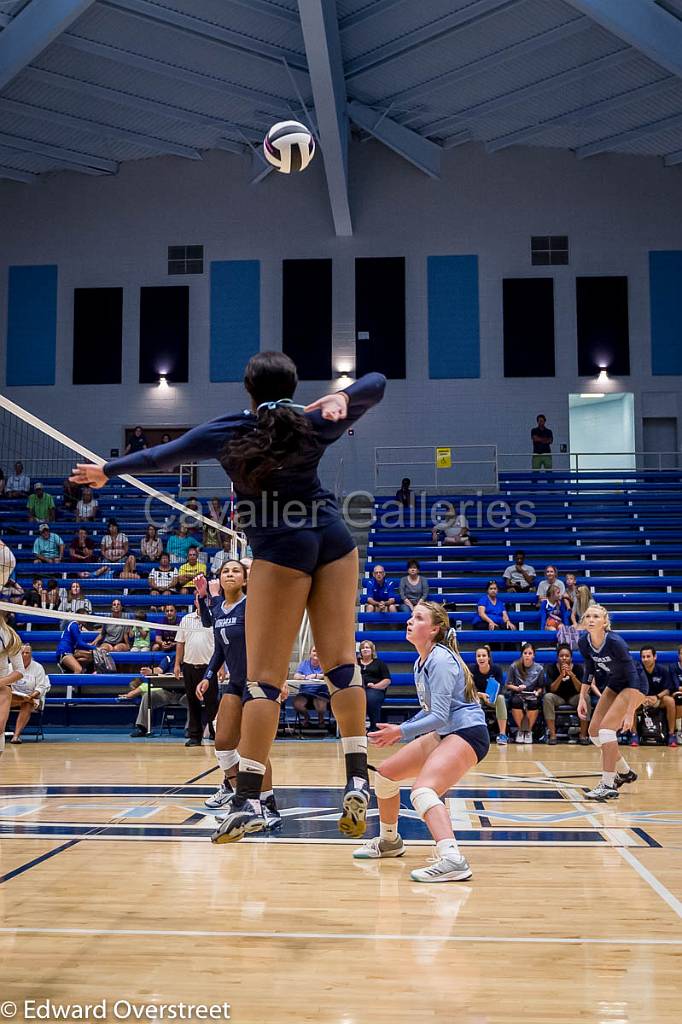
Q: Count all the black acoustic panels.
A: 6